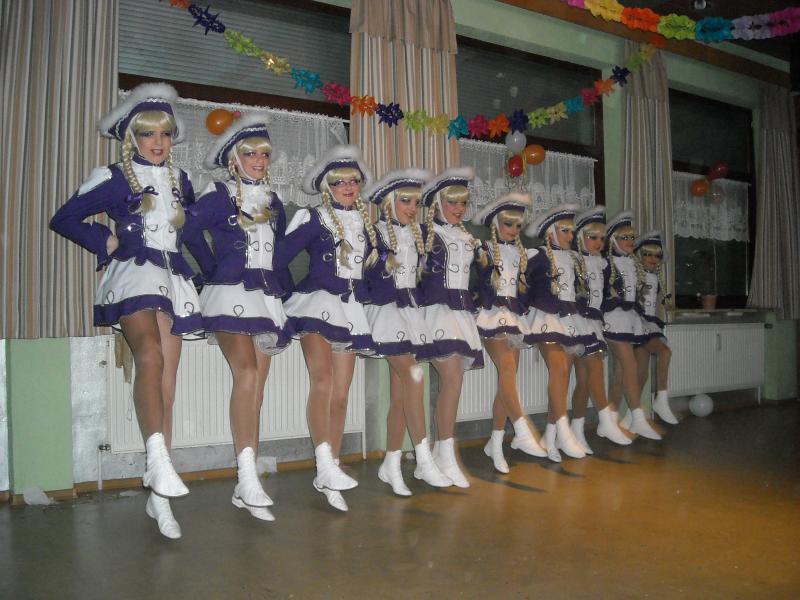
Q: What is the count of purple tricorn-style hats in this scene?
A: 10